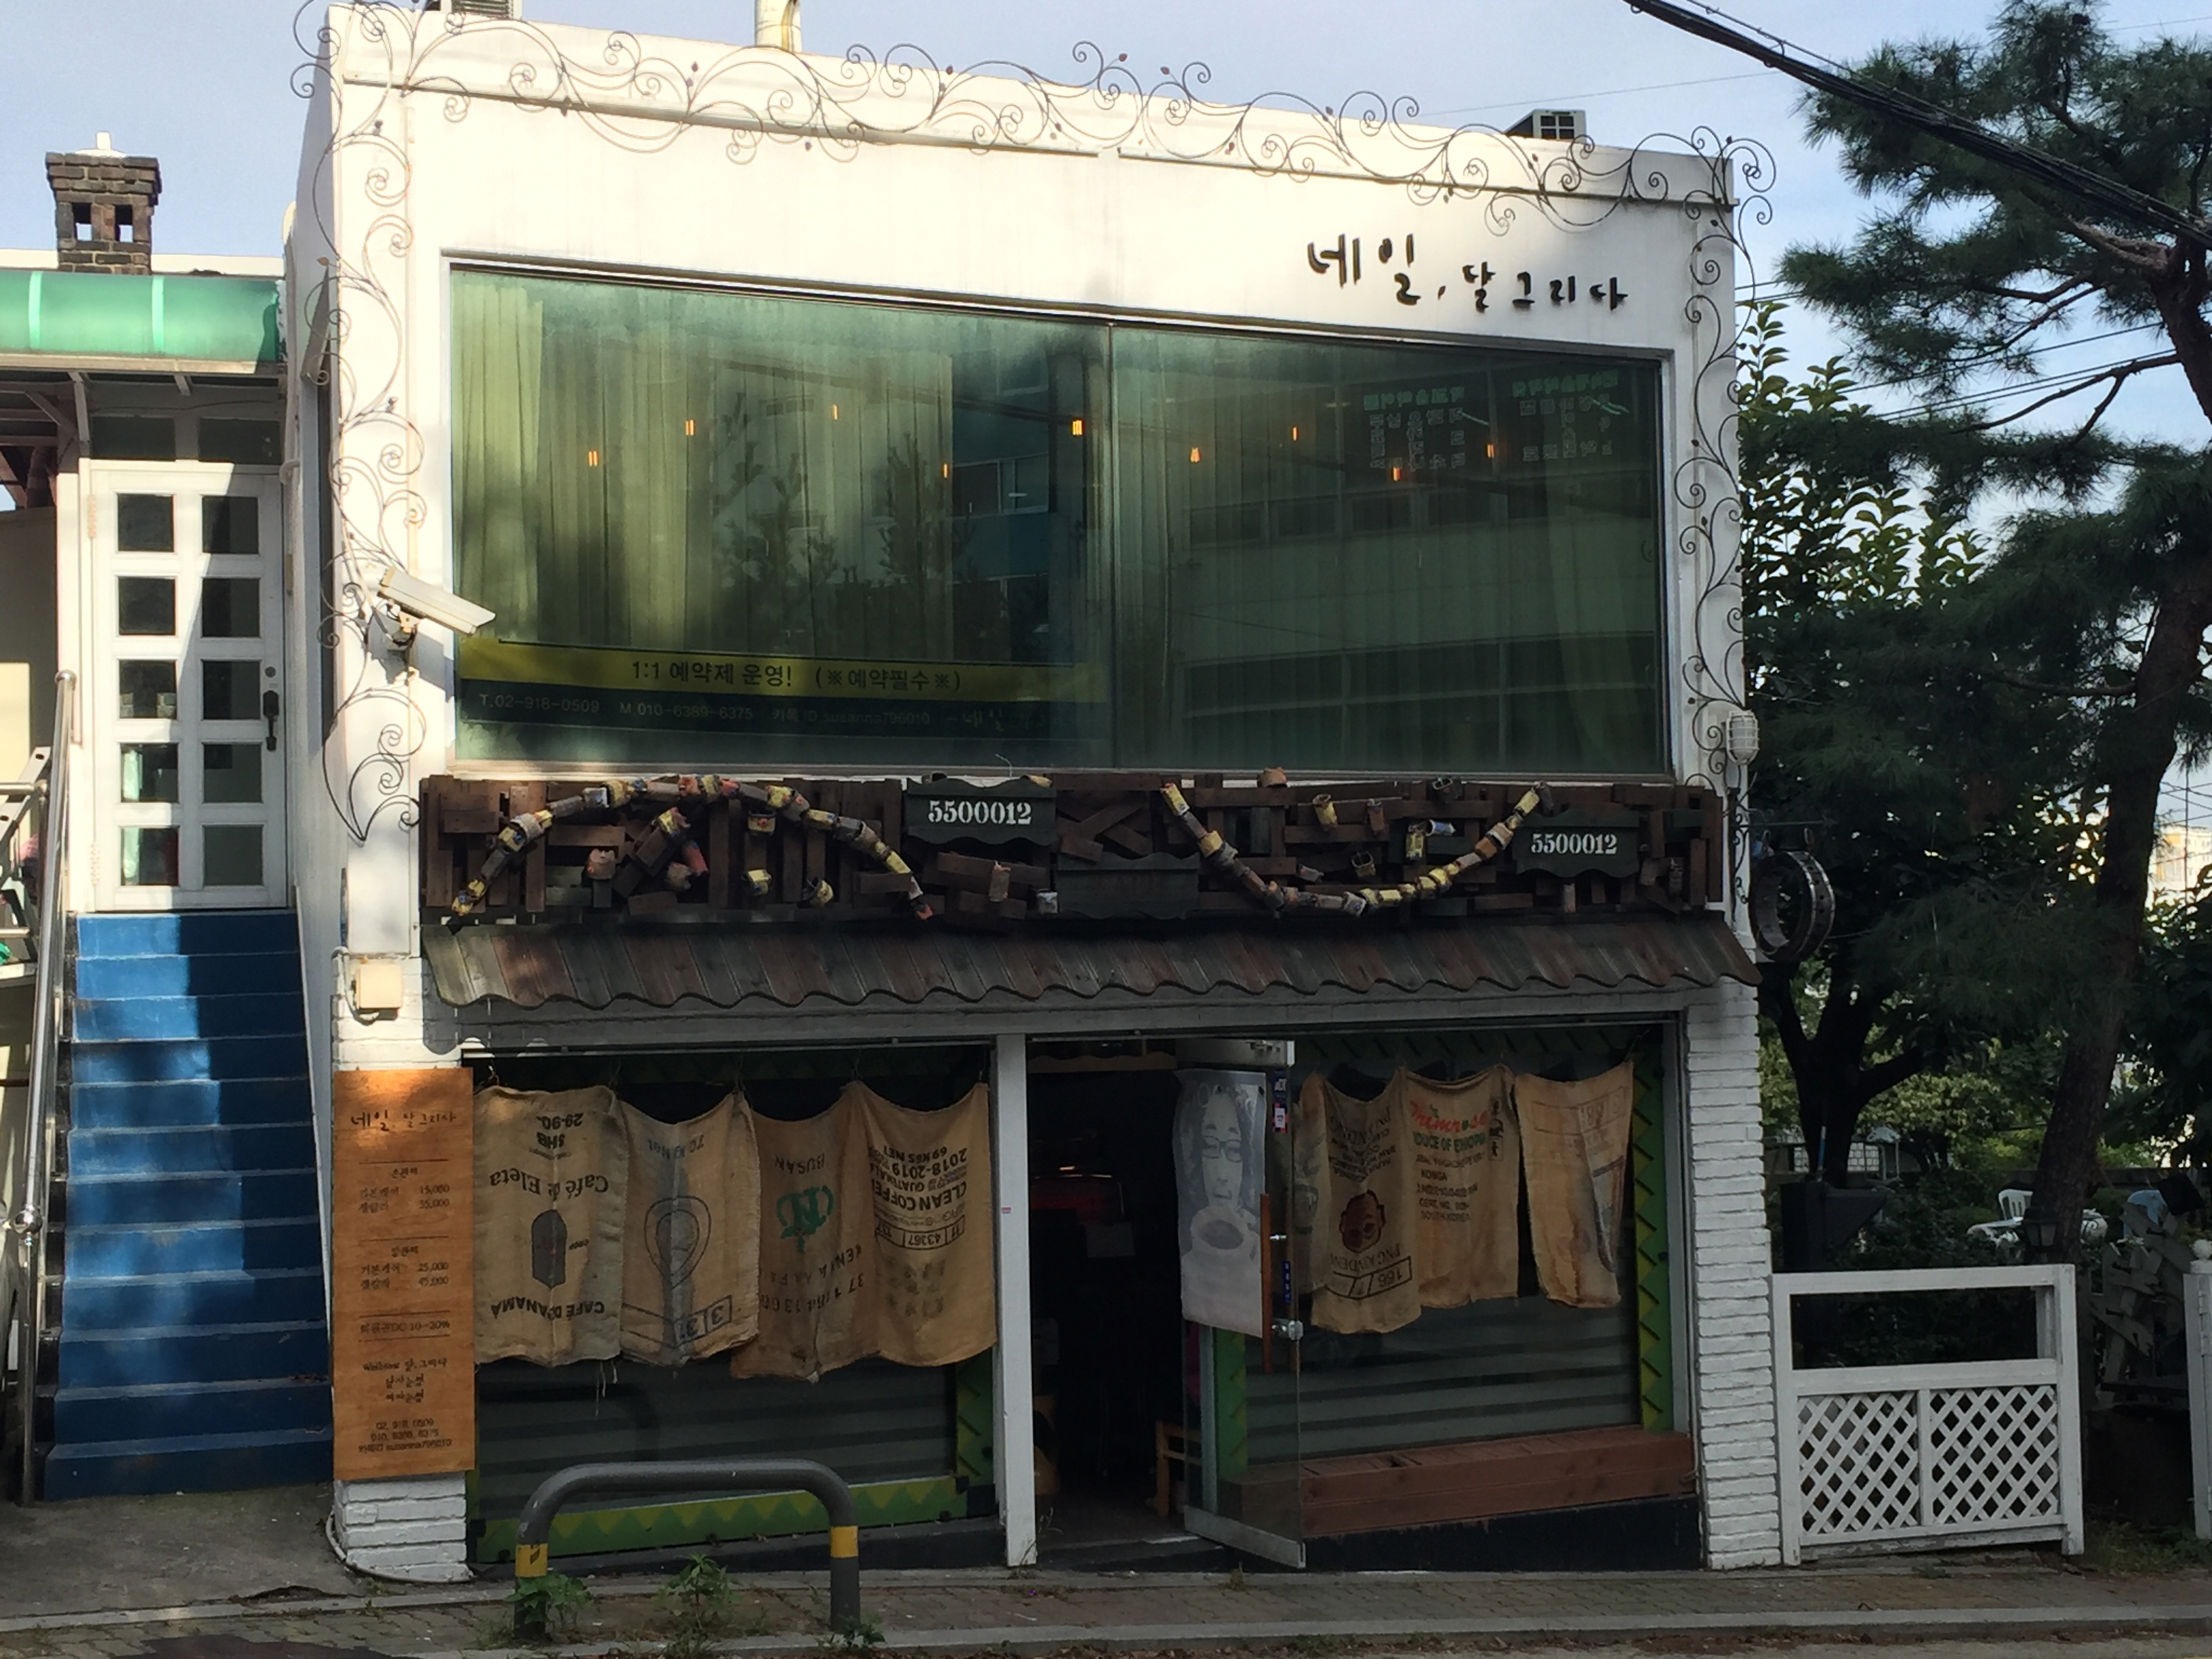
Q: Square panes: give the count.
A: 10